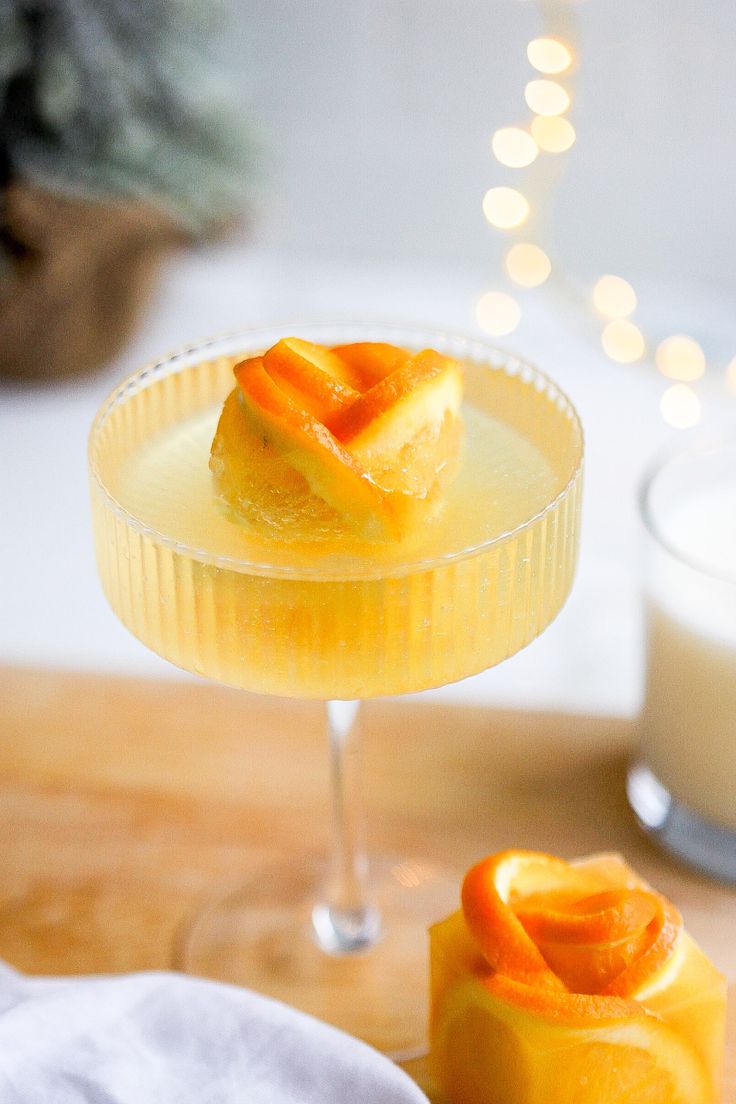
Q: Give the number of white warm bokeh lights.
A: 12